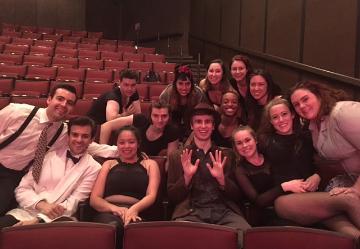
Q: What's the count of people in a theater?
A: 14